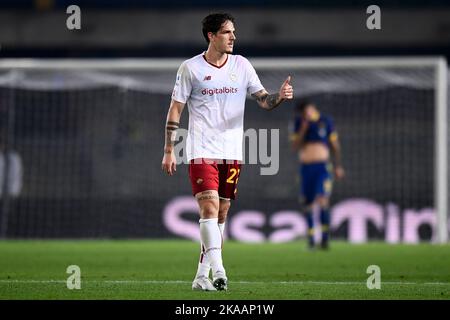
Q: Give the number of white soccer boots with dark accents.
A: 2